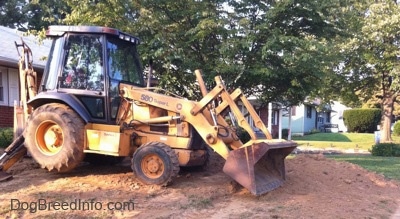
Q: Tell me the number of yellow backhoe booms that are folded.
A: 1